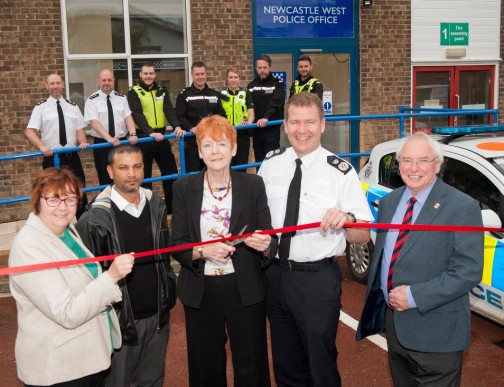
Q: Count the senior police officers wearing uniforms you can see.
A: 3